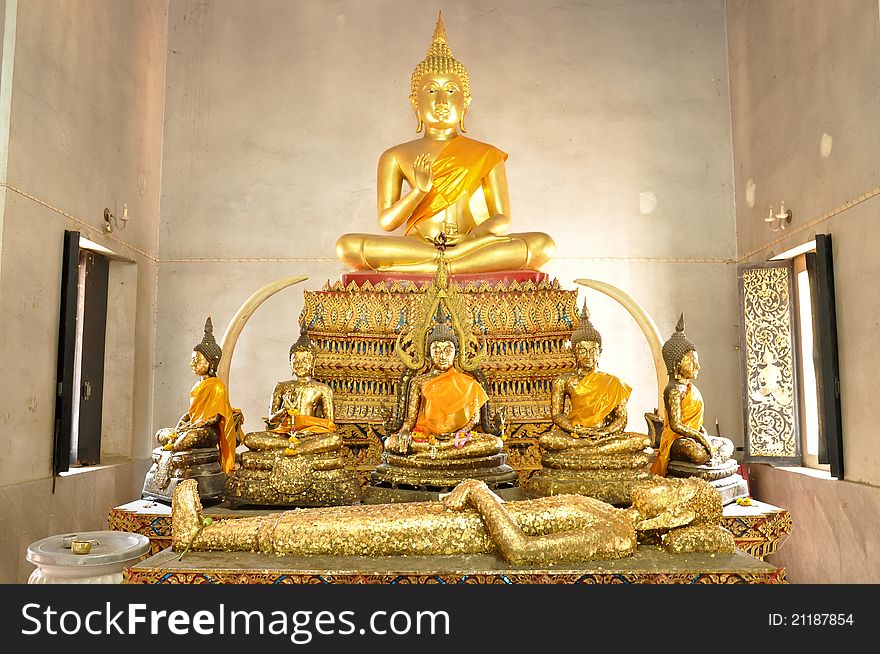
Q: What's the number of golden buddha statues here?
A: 7